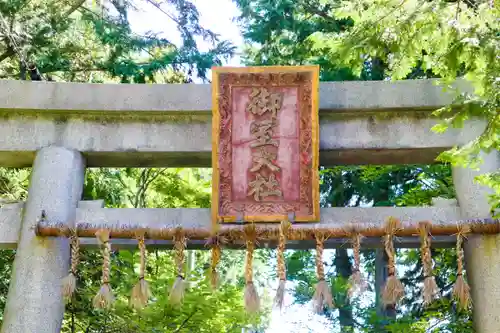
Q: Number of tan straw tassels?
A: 12